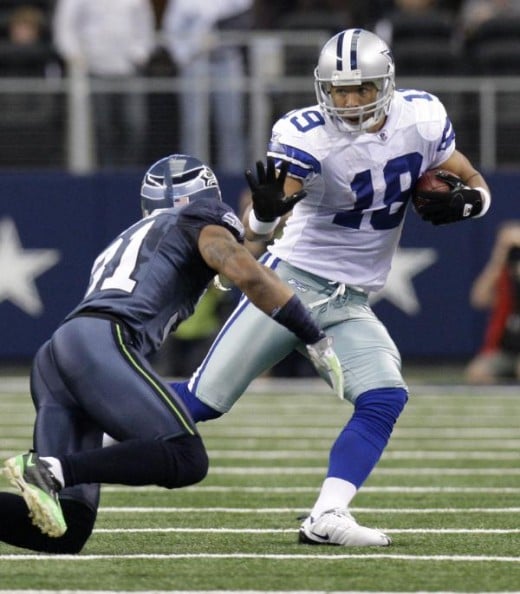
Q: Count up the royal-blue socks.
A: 2